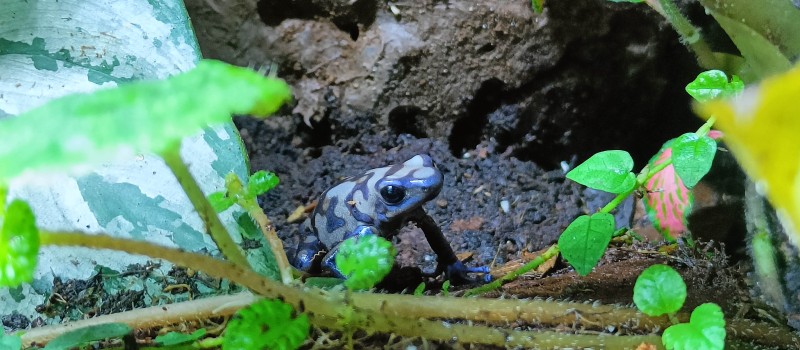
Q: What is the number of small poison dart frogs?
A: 1